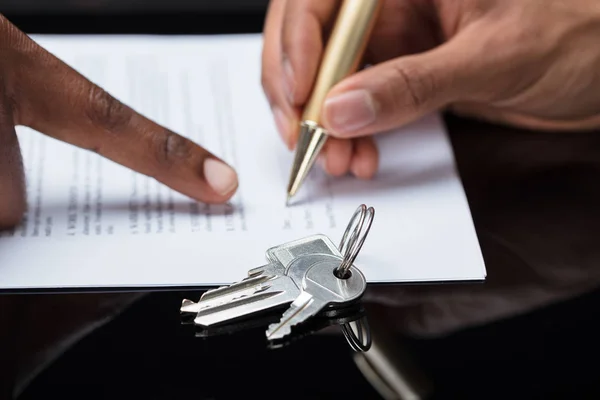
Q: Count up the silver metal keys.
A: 3